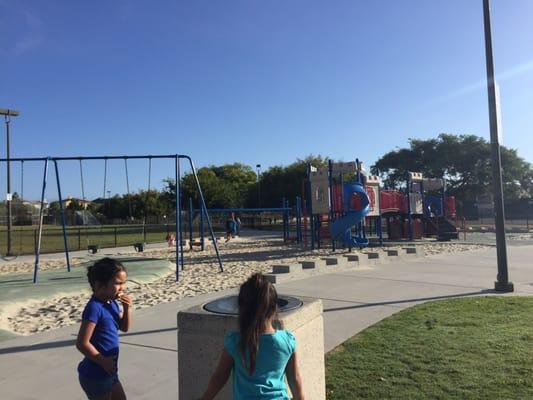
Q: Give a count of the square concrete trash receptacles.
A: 1